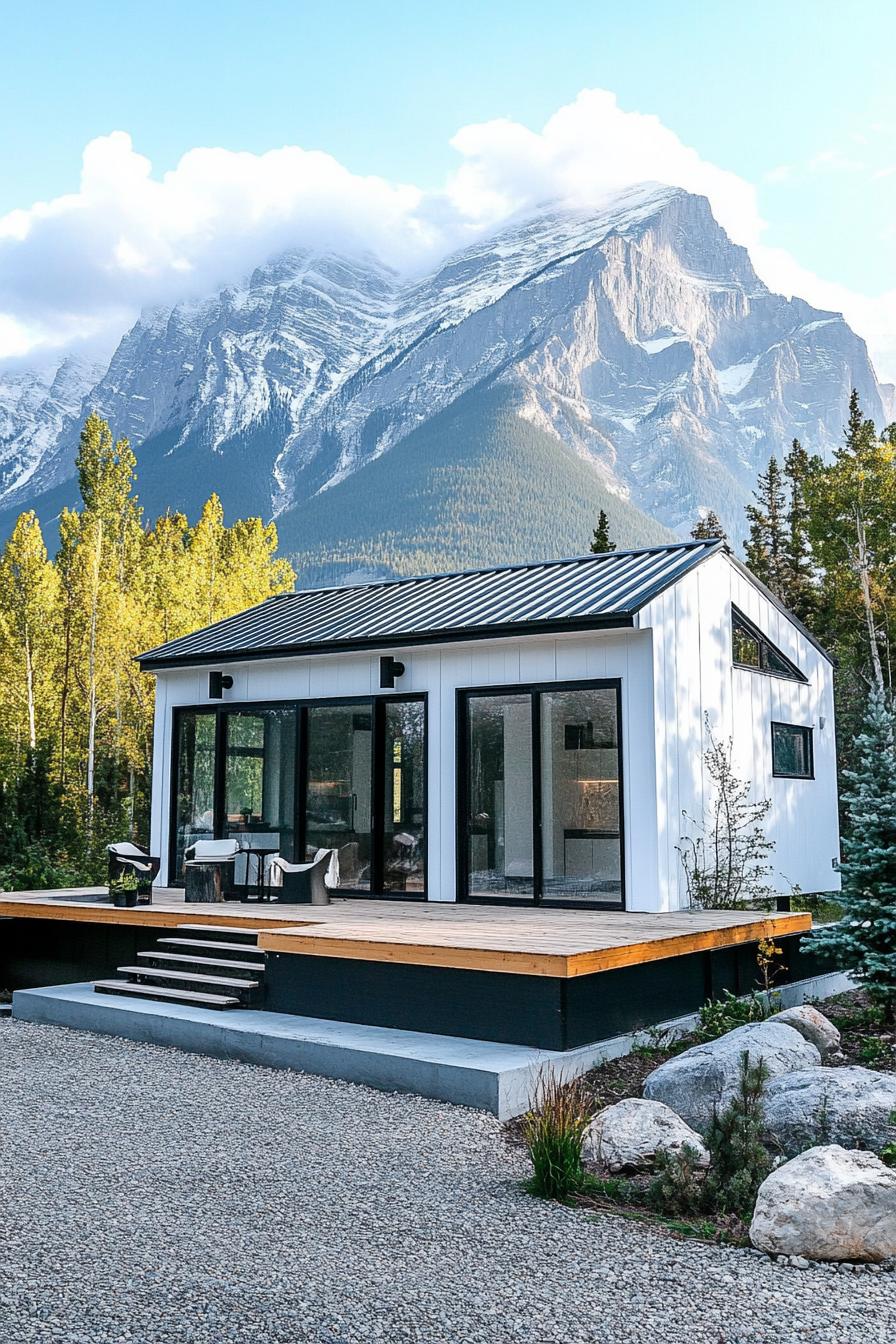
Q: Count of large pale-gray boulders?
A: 5